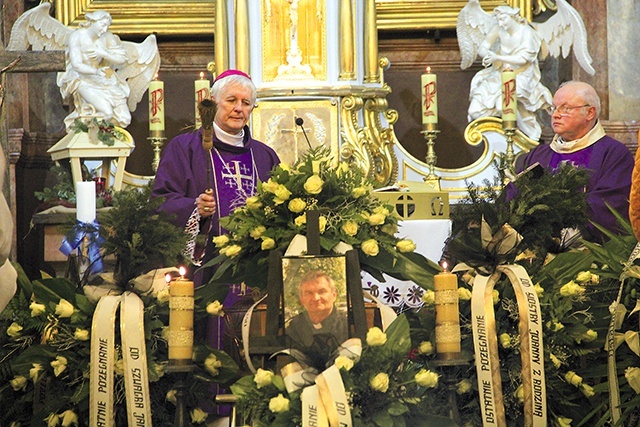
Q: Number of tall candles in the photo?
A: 7